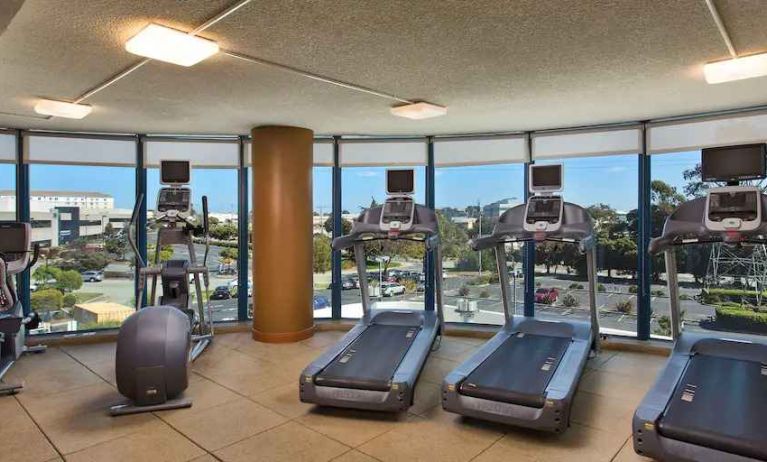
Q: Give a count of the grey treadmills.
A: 3